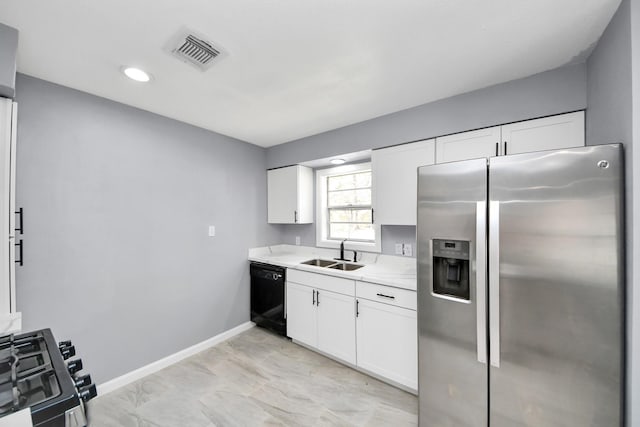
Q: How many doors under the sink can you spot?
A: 2